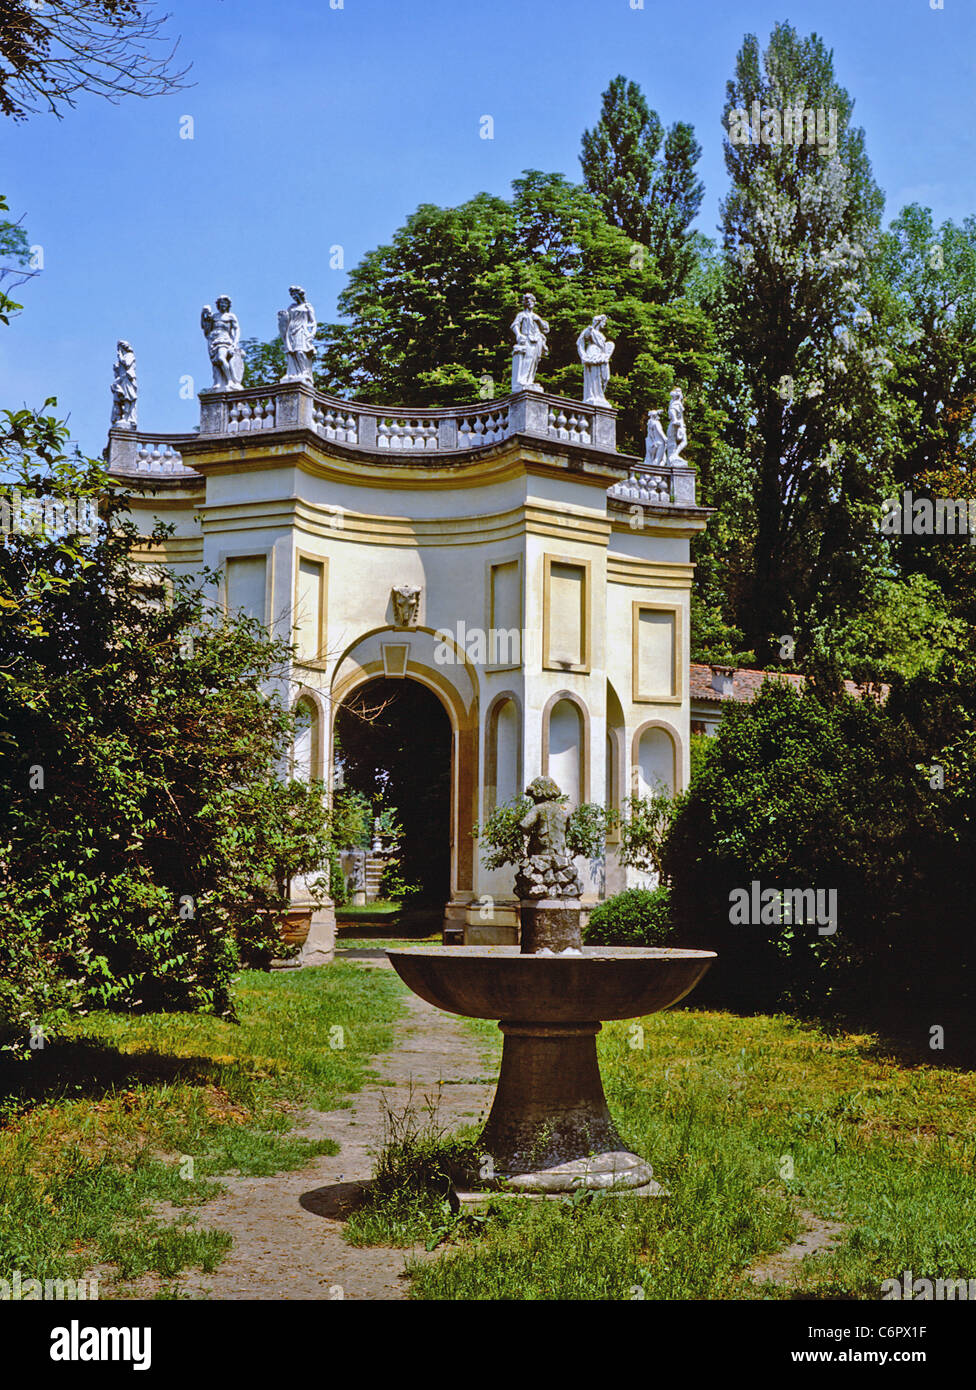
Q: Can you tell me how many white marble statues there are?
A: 7